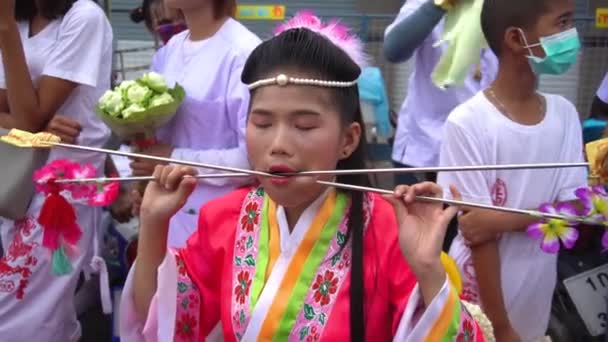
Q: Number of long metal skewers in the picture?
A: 2